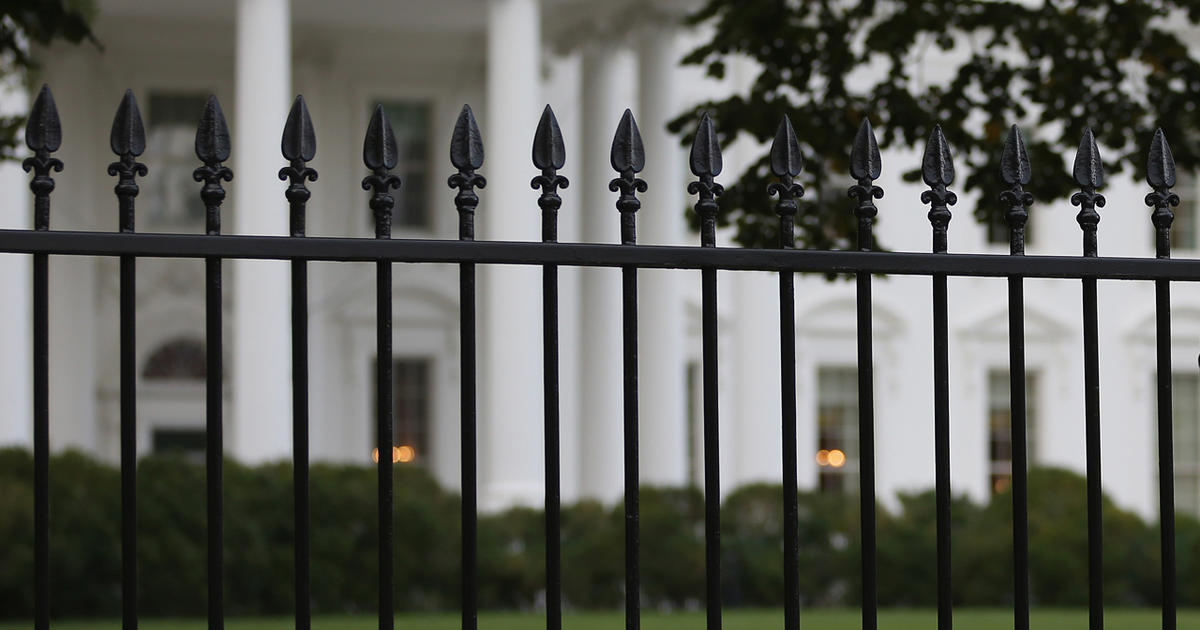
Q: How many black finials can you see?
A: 15